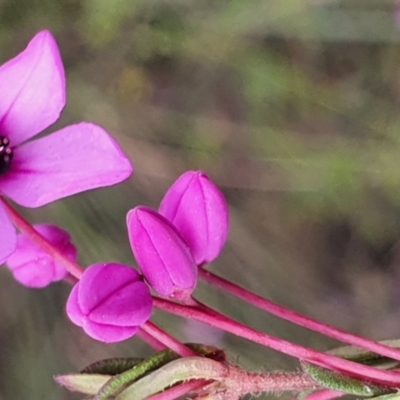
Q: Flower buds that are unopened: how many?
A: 4